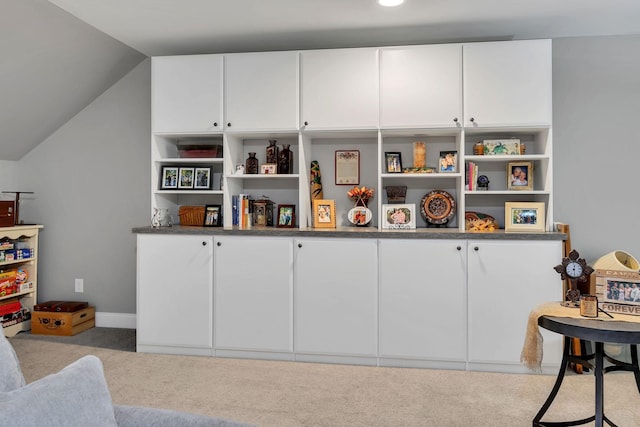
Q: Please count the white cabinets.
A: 10